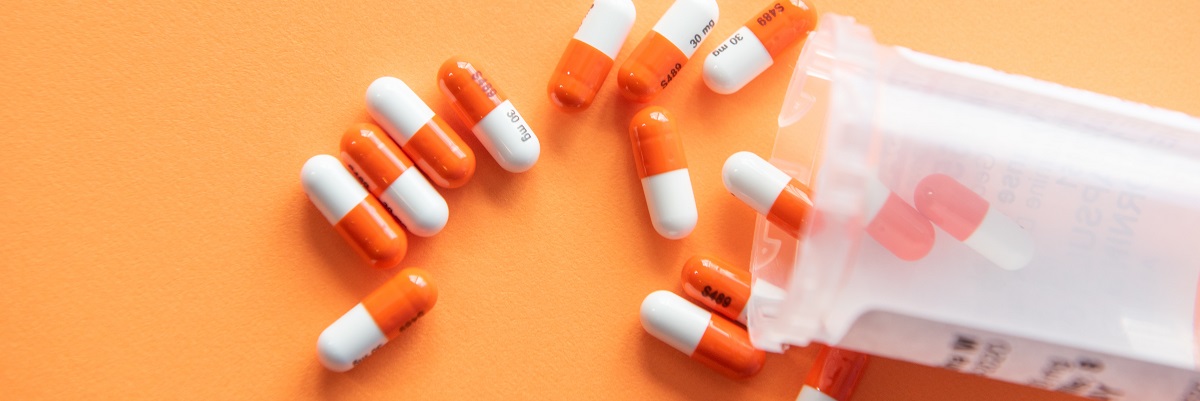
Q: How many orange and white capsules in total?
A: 15